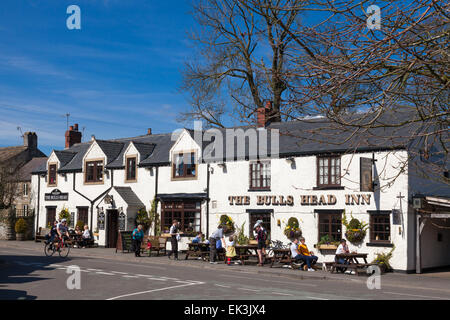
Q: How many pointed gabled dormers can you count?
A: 4